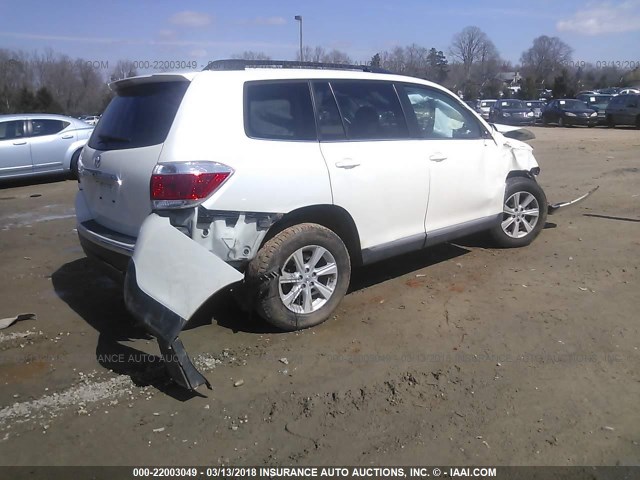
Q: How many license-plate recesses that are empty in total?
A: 1